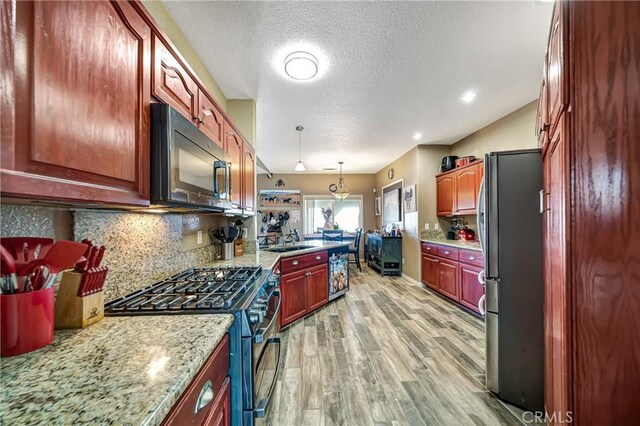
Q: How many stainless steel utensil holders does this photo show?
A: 1